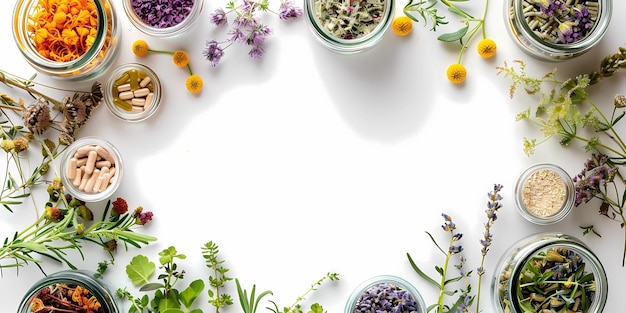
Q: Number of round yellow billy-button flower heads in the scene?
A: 6